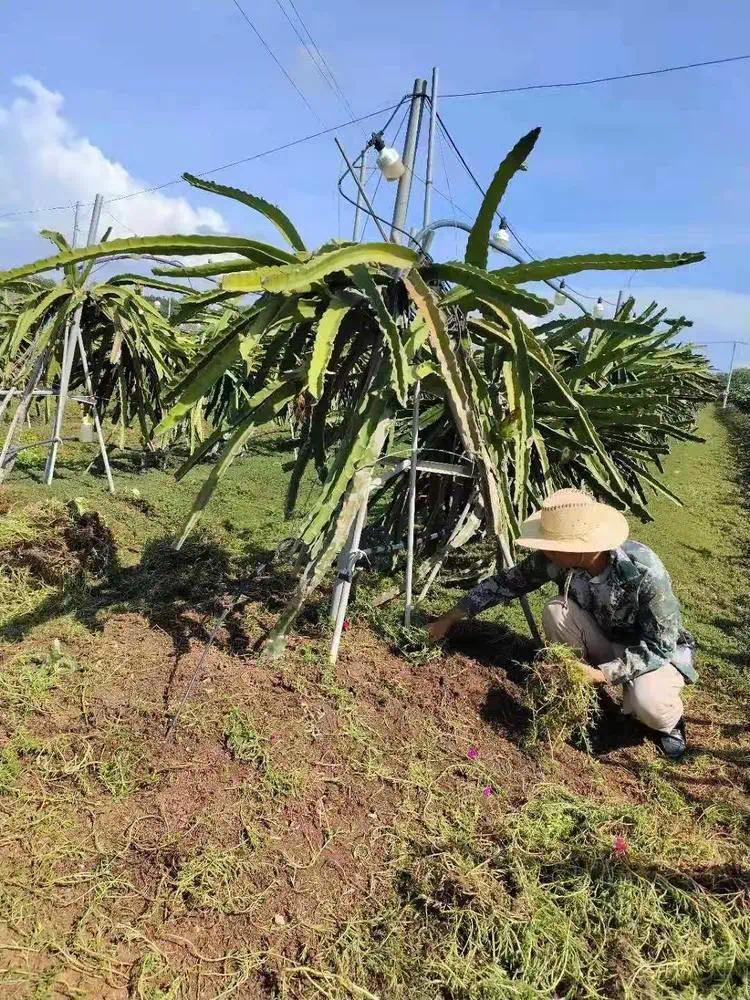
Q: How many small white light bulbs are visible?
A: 4